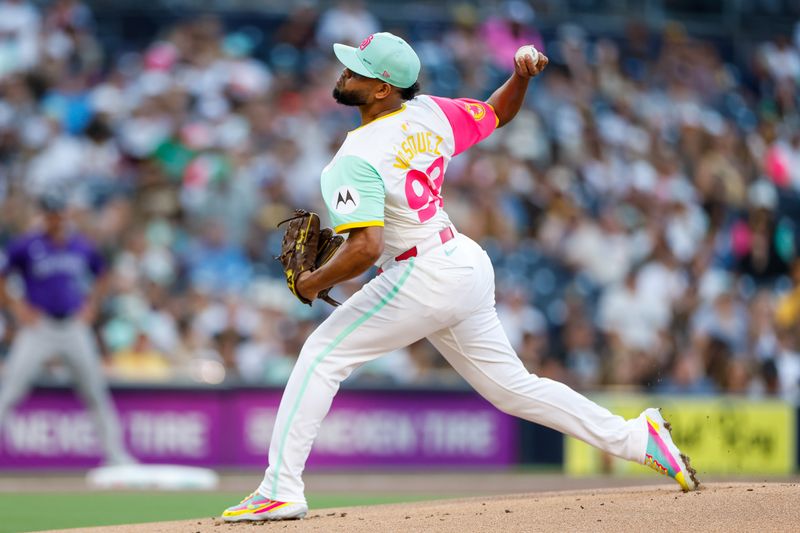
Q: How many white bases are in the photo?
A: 1